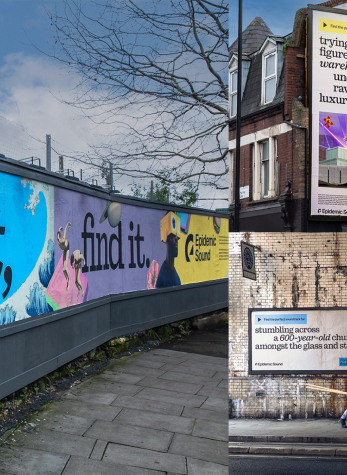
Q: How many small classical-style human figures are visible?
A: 2